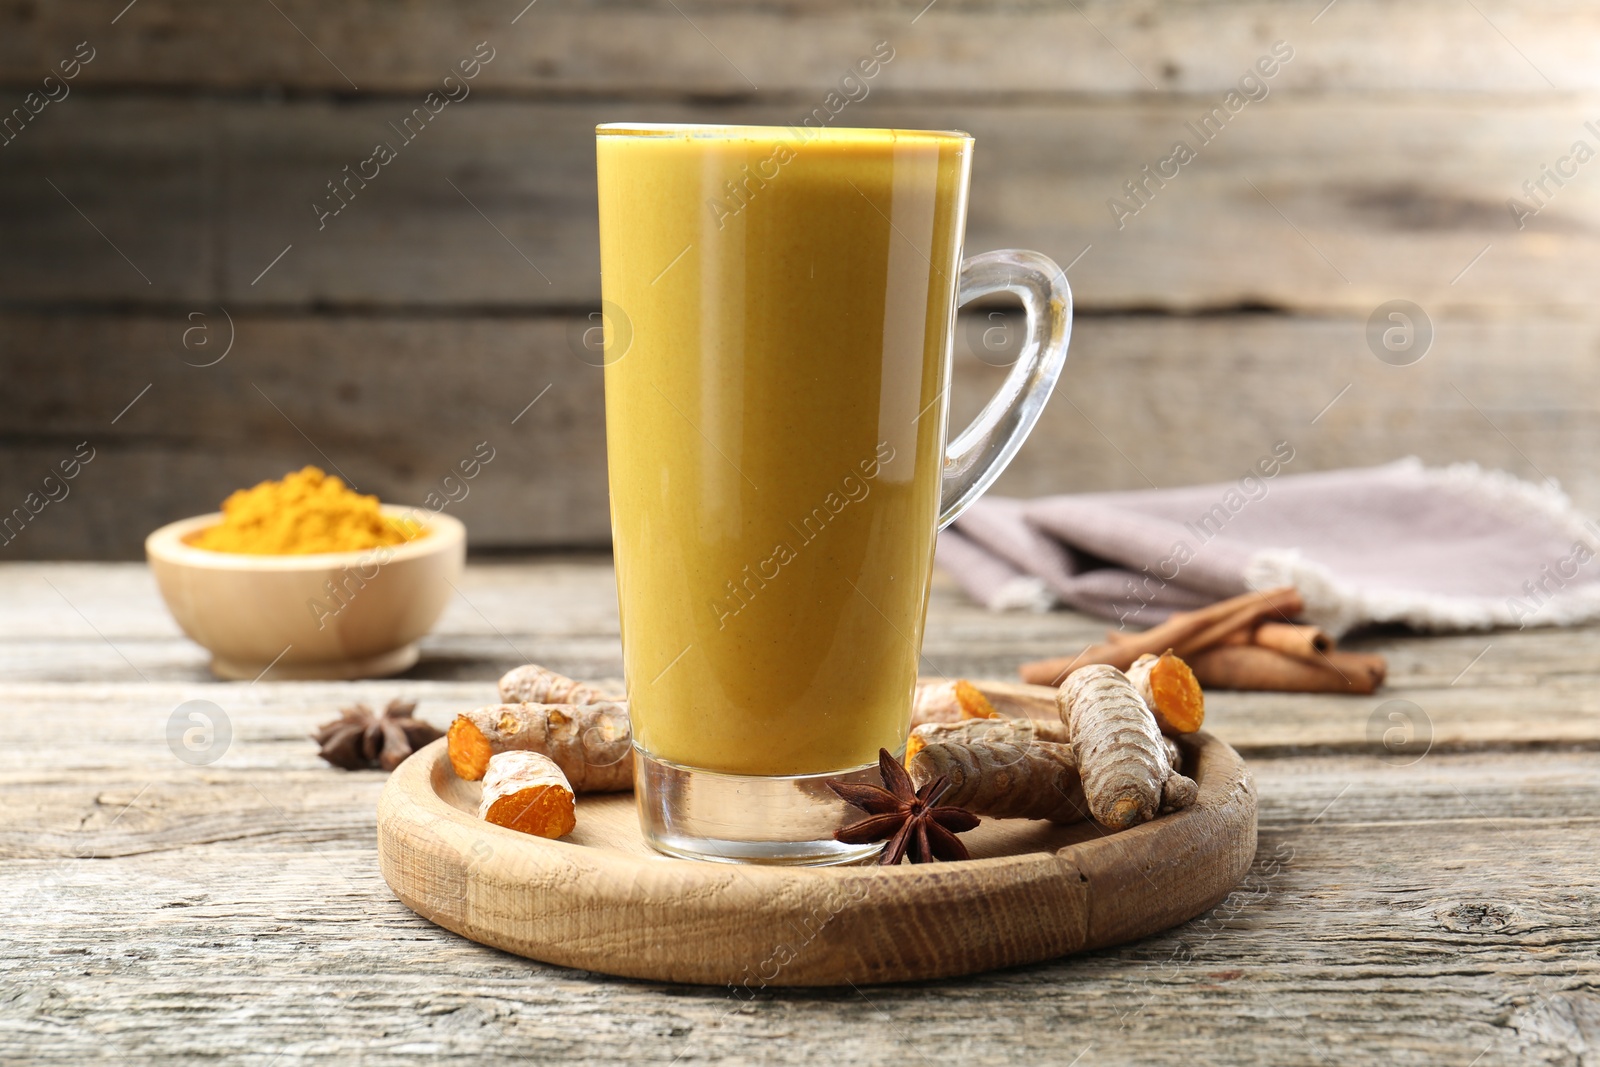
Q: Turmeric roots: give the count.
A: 8